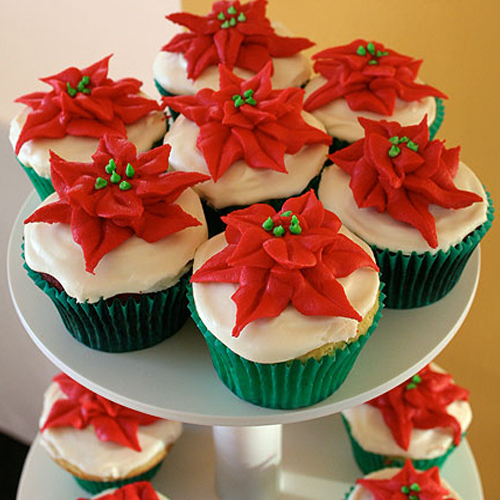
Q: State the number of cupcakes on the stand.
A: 11